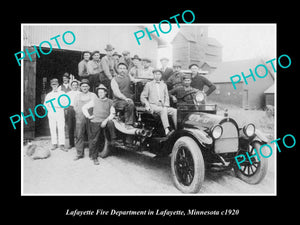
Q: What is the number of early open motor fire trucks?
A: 1